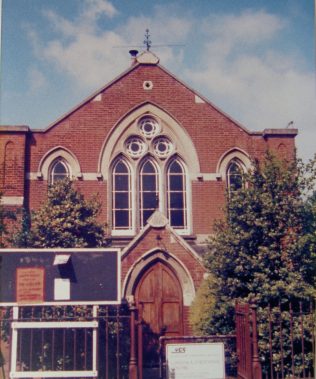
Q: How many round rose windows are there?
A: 3